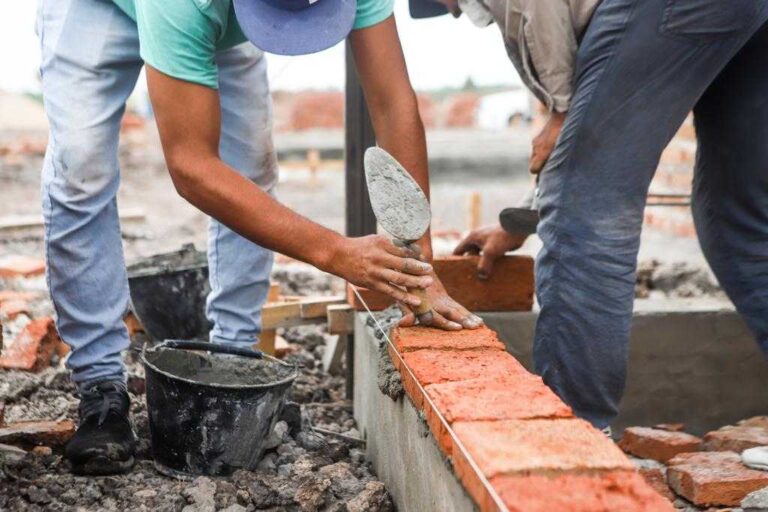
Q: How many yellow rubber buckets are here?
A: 0